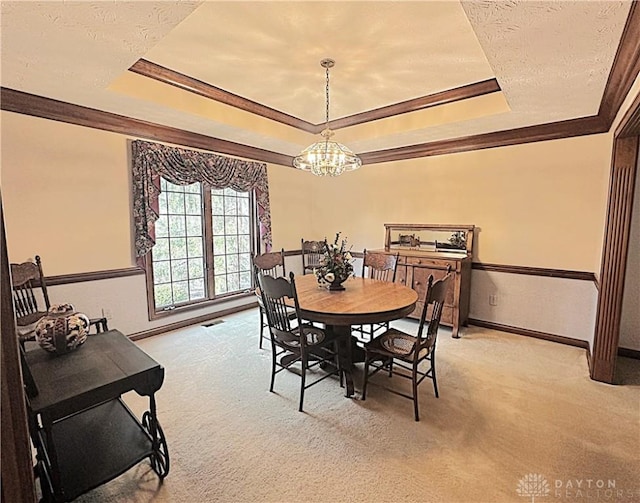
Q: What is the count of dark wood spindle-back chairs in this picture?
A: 6